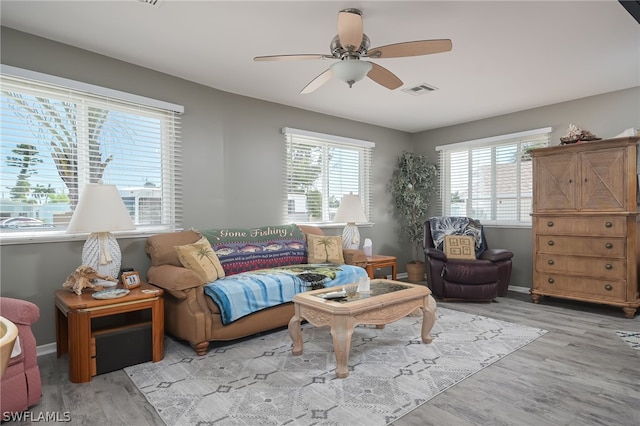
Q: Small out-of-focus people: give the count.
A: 2